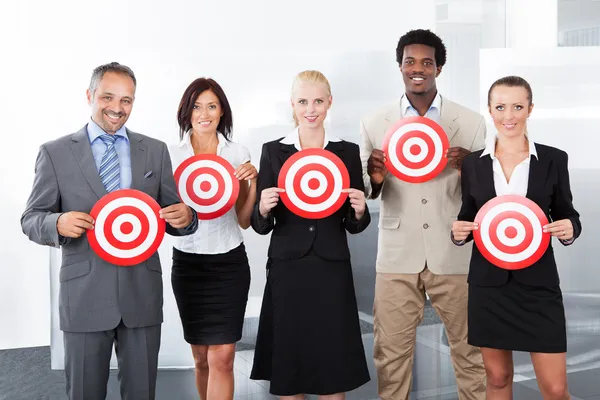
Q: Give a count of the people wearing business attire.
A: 5